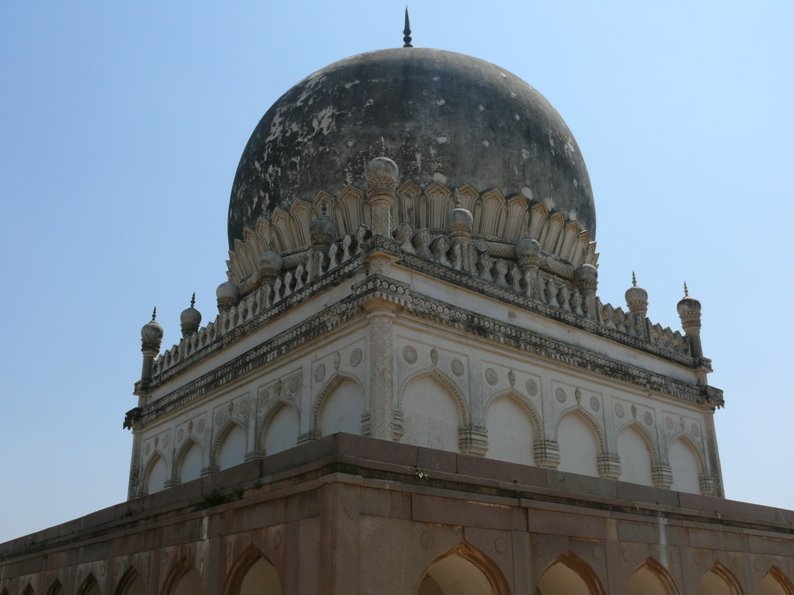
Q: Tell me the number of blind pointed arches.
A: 10